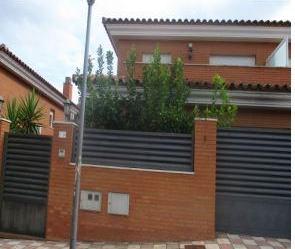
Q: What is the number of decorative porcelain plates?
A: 0